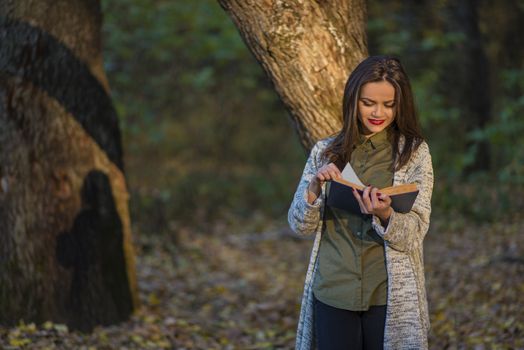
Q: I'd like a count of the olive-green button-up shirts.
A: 1